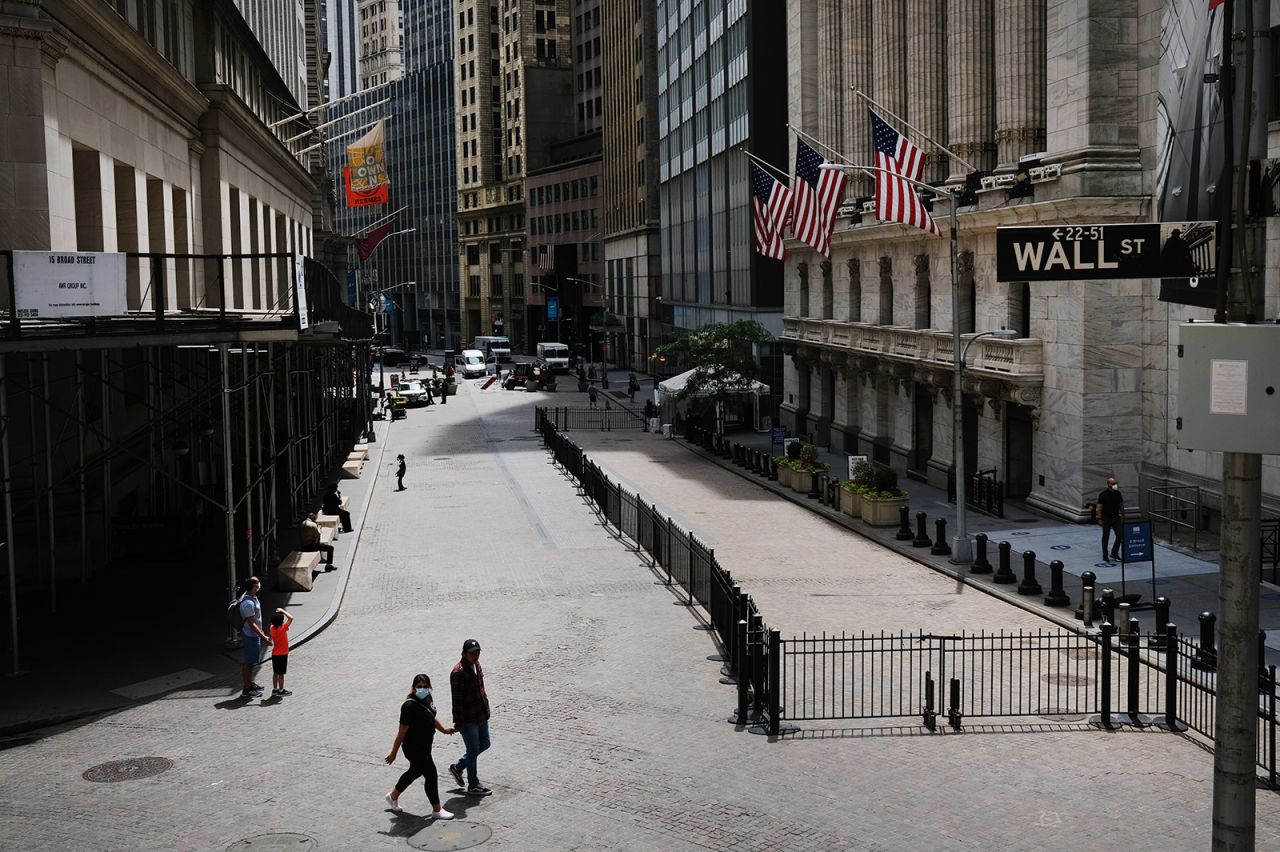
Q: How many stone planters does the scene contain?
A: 4